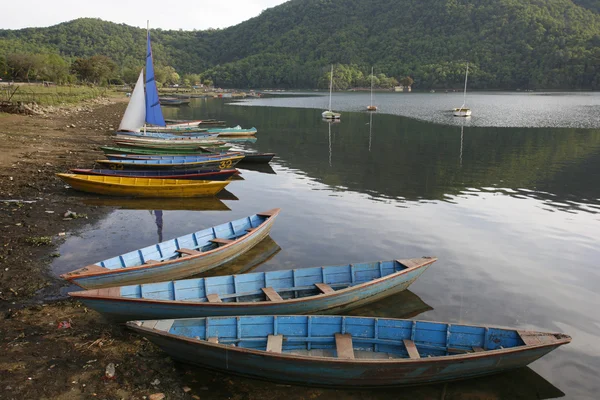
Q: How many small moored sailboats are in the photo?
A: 3